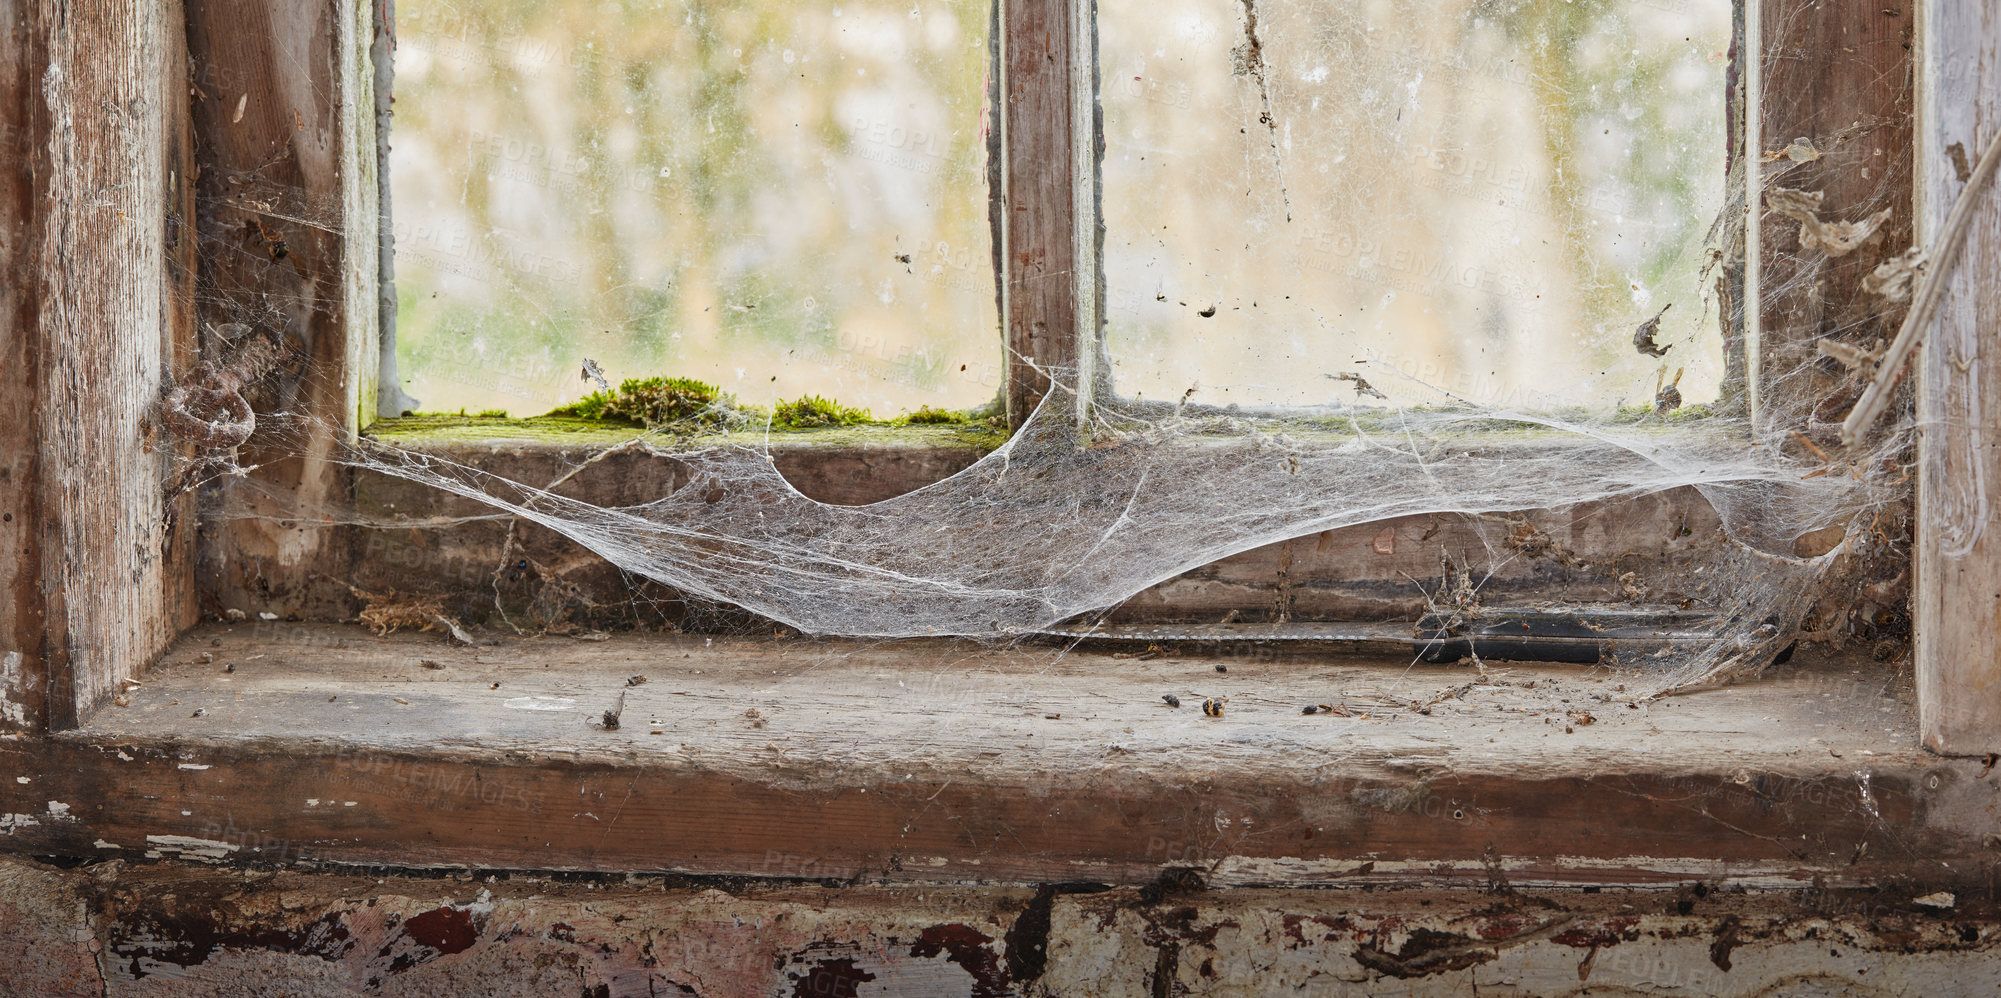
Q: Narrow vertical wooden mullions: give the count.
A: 1